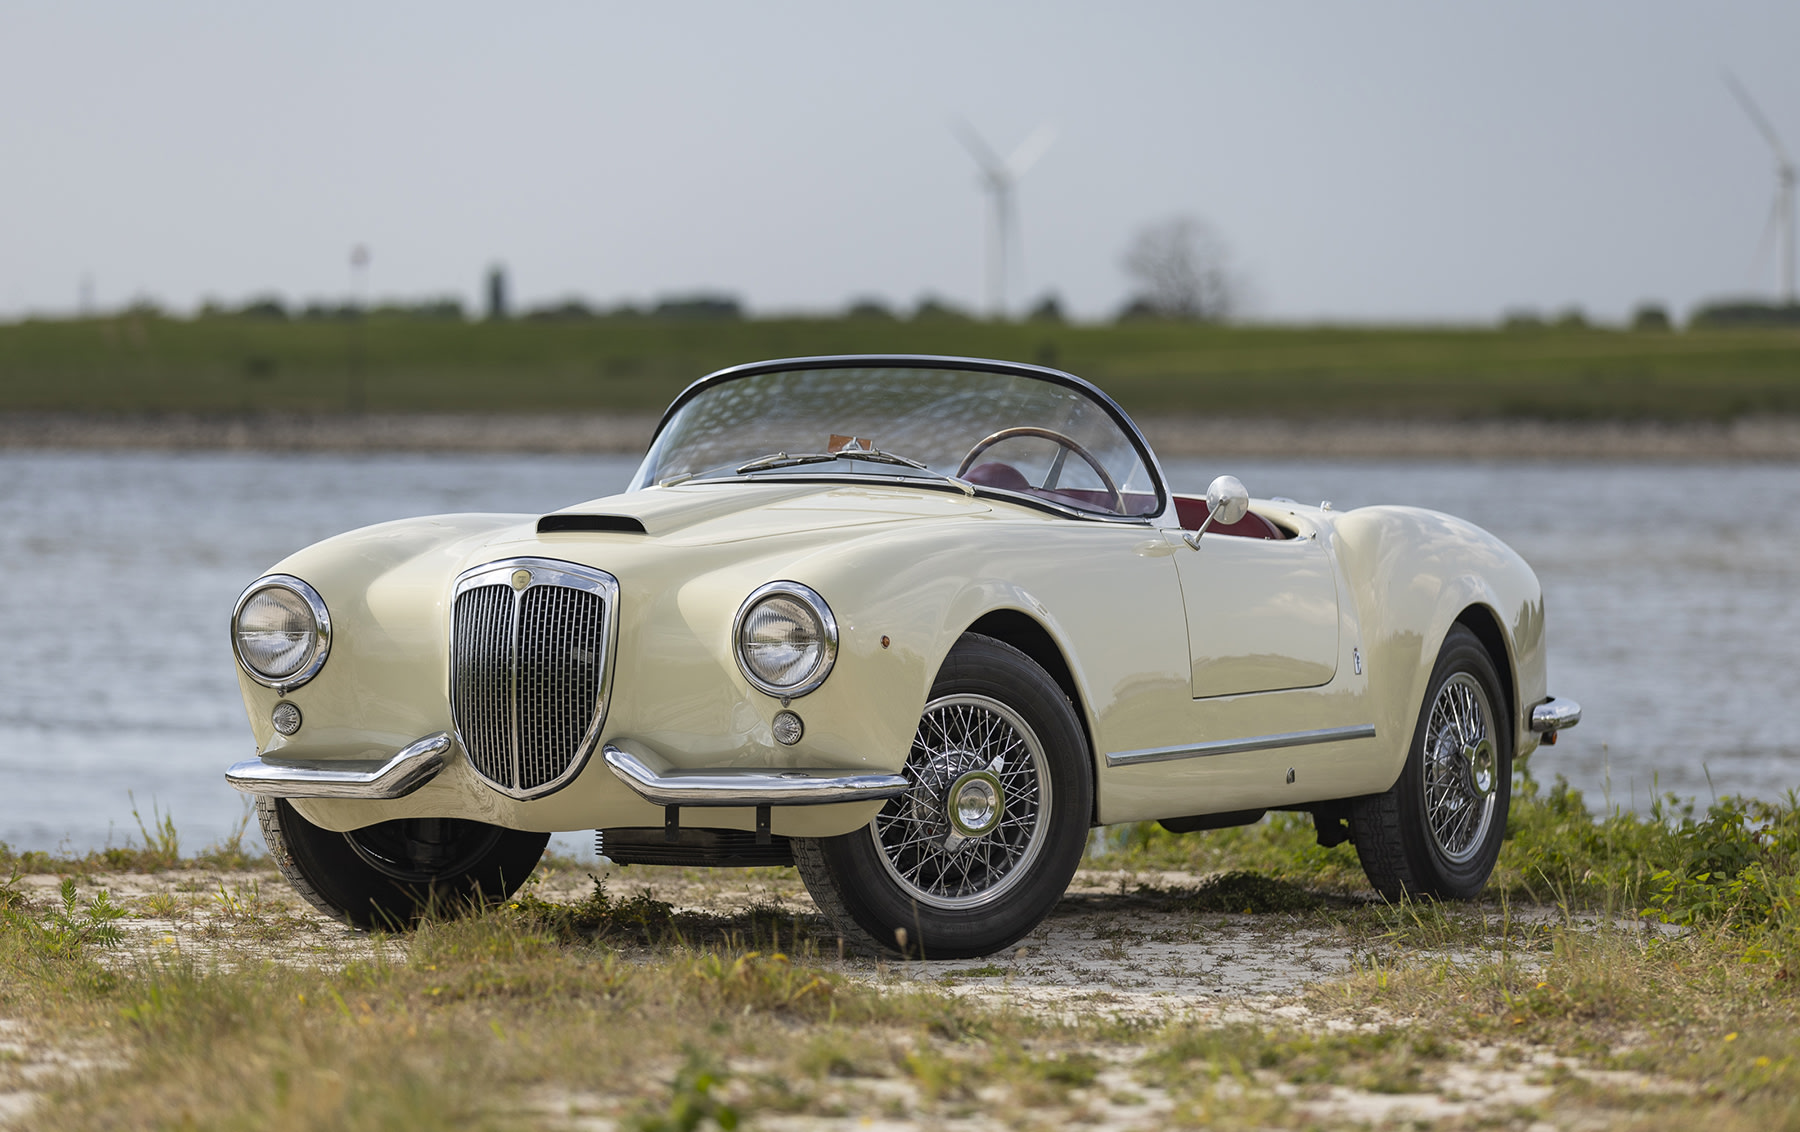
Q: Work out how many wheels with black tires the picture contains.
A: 3